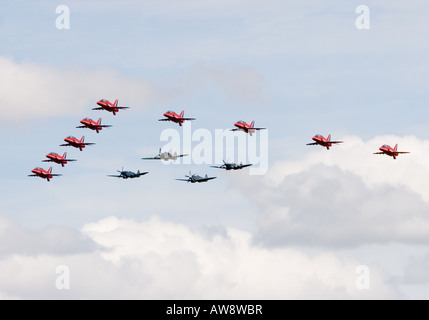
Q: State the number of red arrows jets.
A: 9